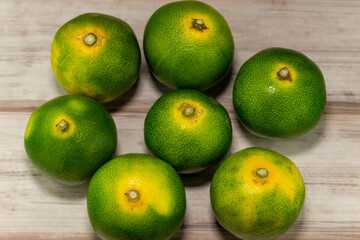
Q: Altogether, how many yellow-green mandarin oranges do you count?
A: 7